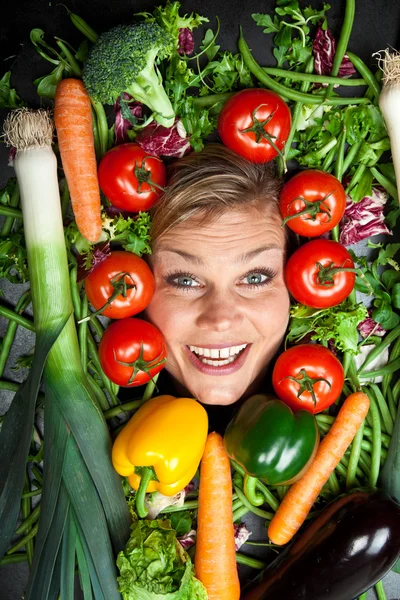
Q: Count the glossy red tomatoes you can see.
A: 7